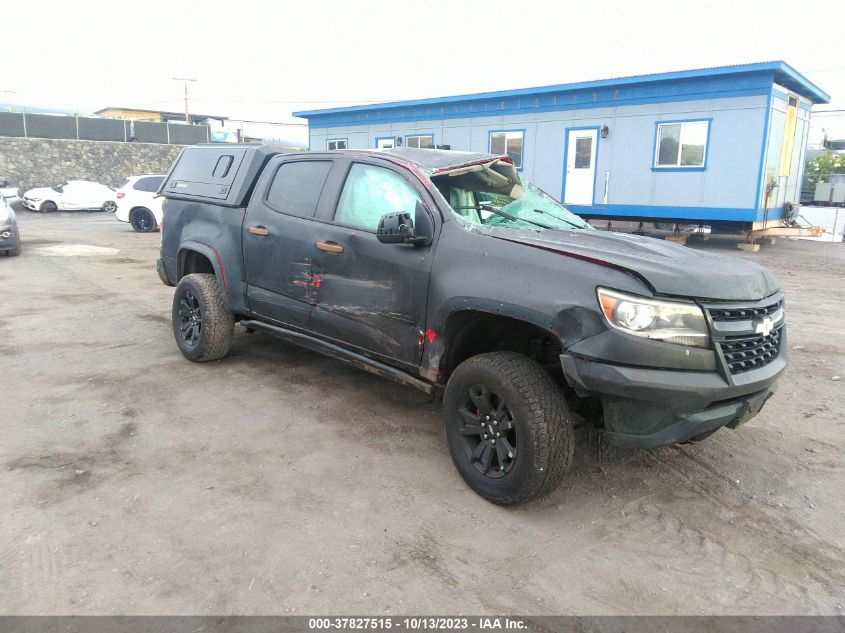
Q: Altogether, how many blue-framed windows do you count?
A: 4